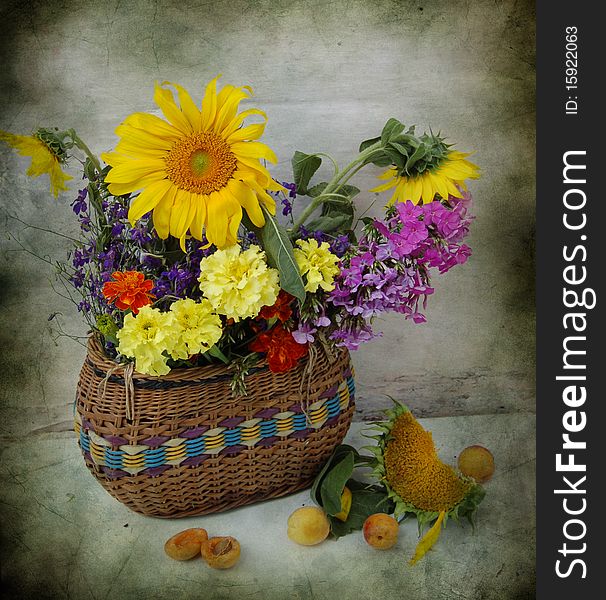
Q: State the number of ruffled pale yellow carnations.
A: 4